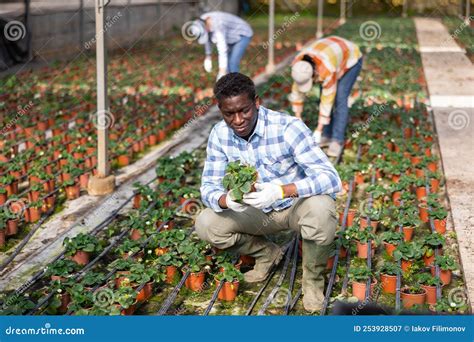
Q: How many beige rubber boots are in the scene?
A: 2